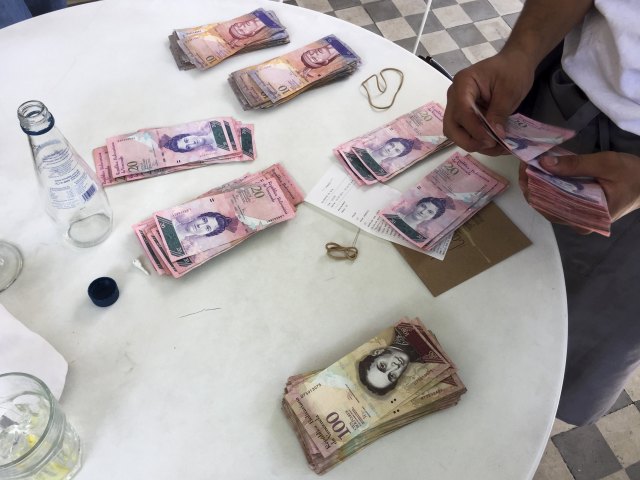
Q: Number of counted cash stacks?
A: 7